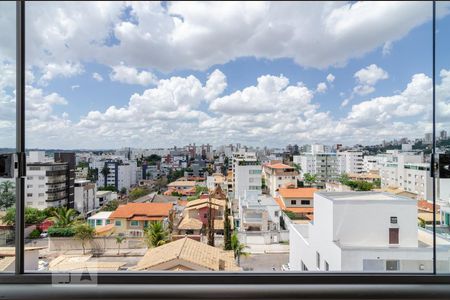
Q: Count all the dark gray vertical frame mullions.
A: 2